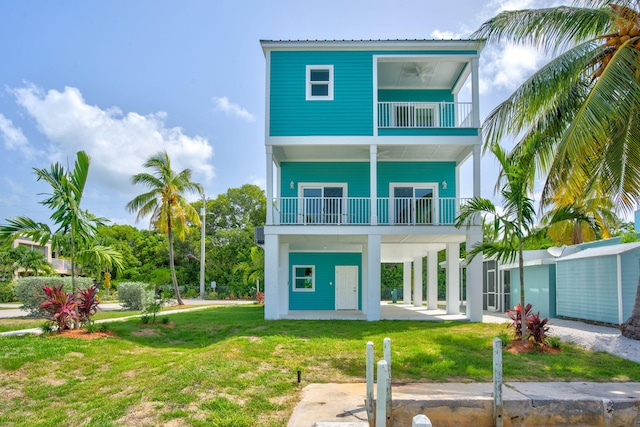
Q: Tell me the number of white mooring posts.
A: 5